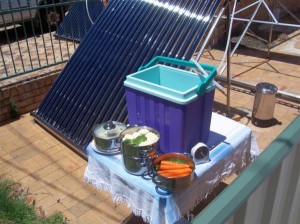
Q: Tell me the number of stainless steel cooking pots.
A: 3